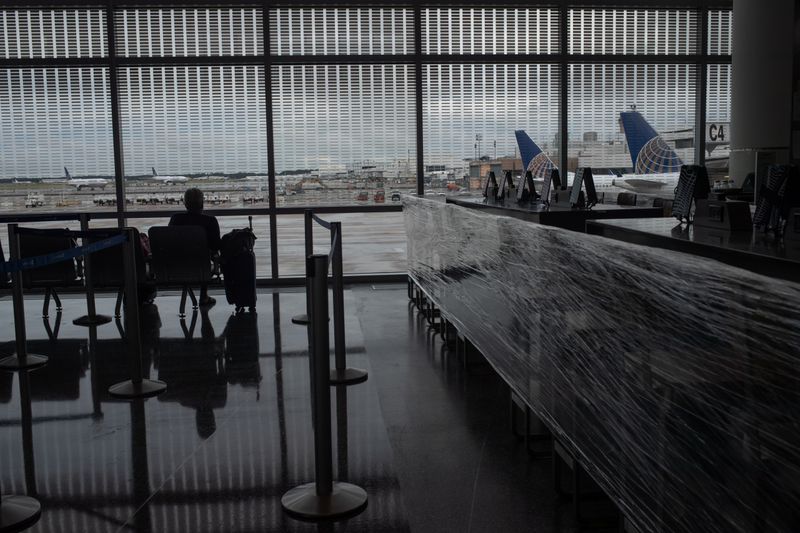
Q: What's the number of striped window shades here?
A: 12